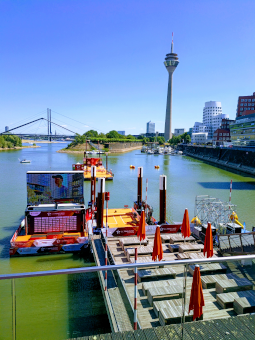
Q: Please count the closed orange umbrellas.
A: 5